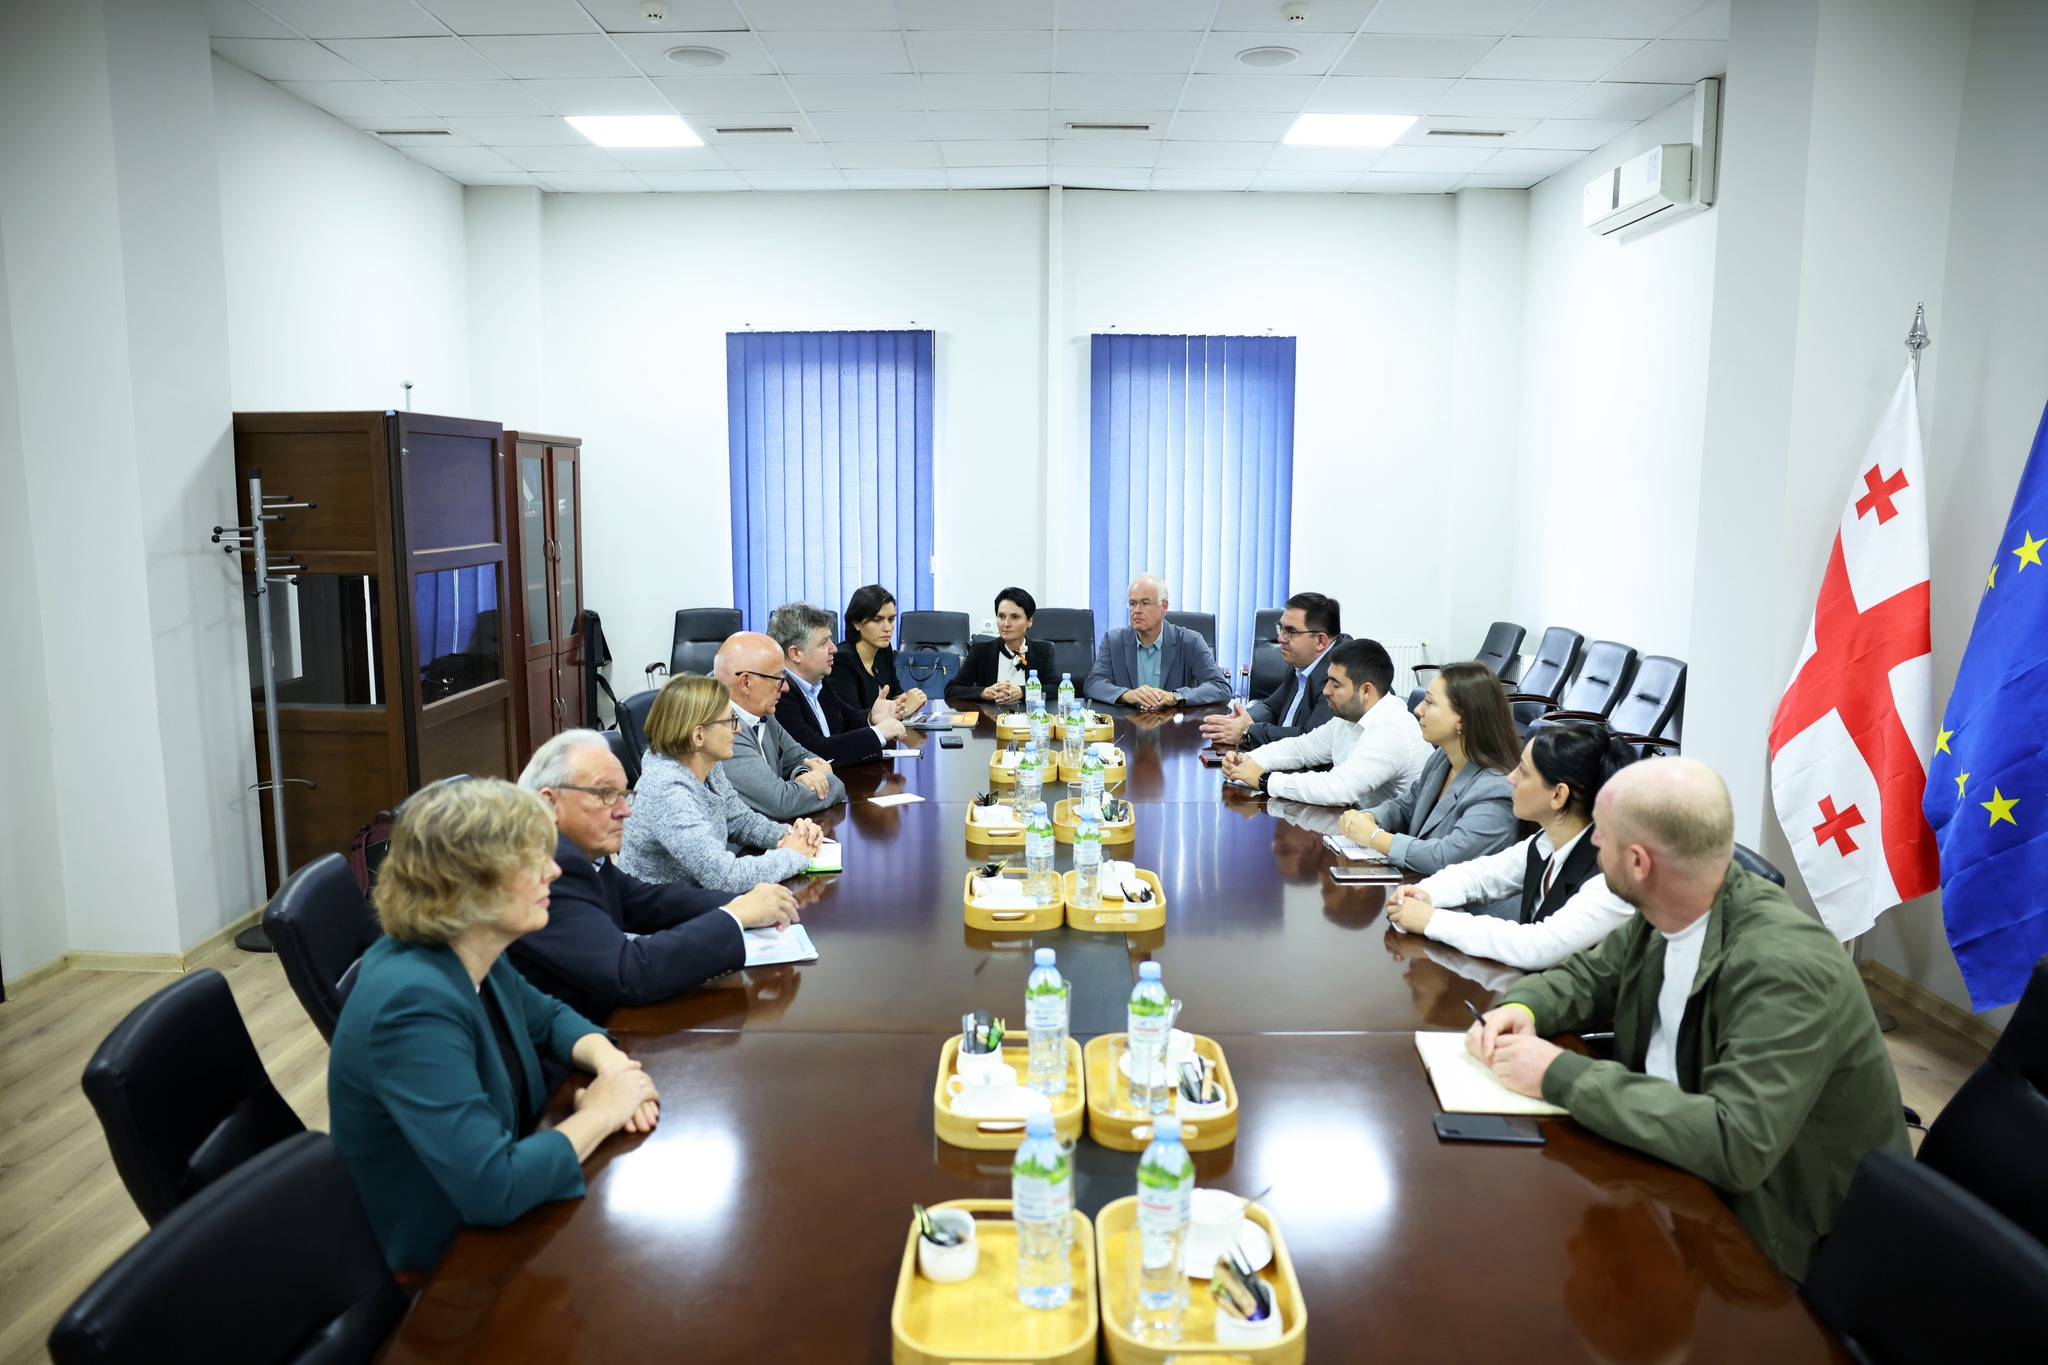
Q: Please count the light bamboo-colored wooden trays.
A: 12